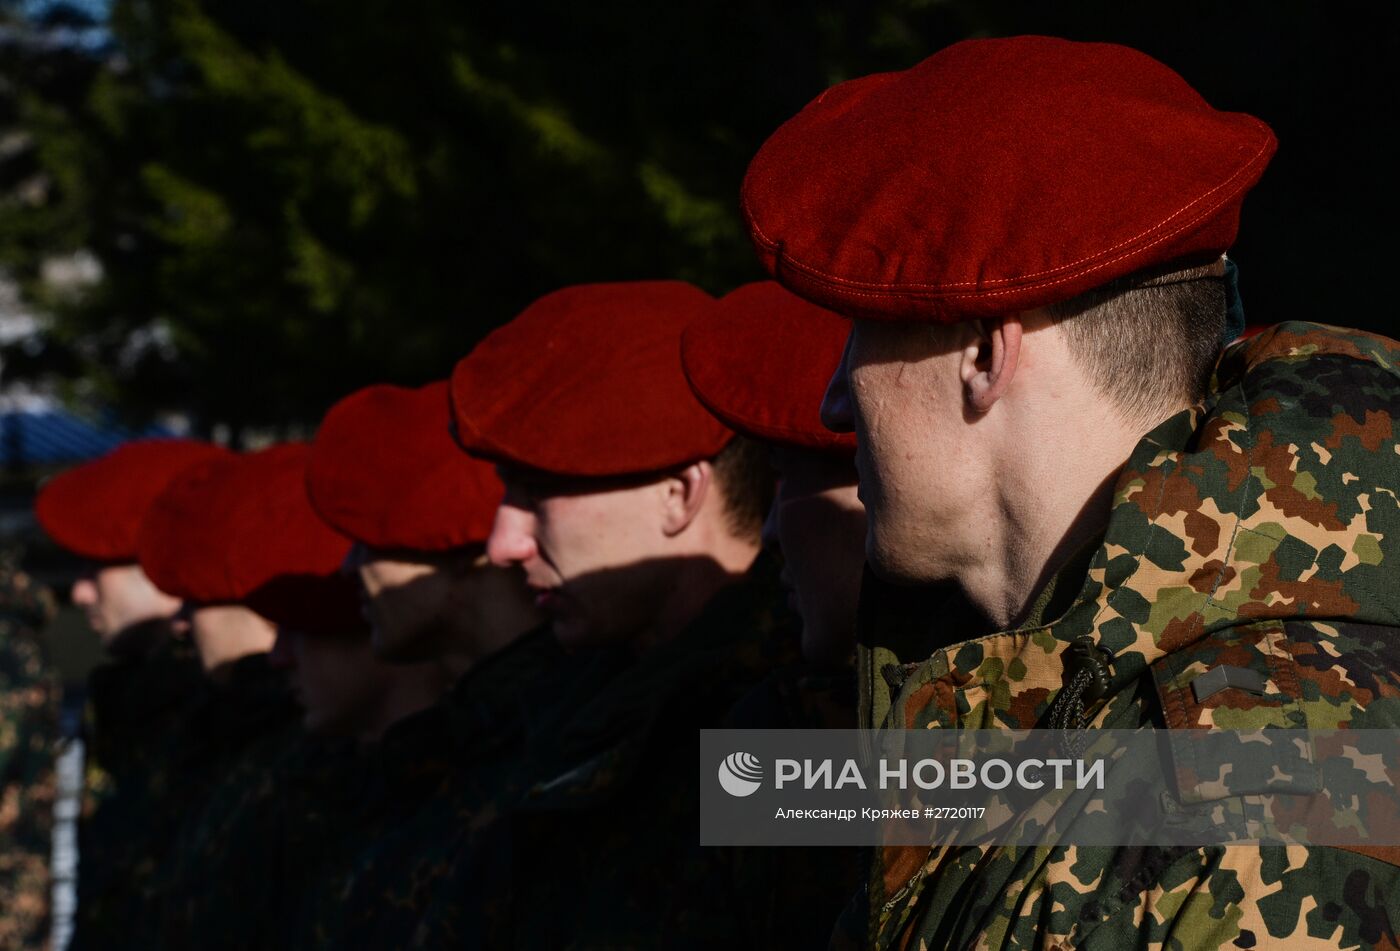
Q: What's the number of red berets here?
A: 7